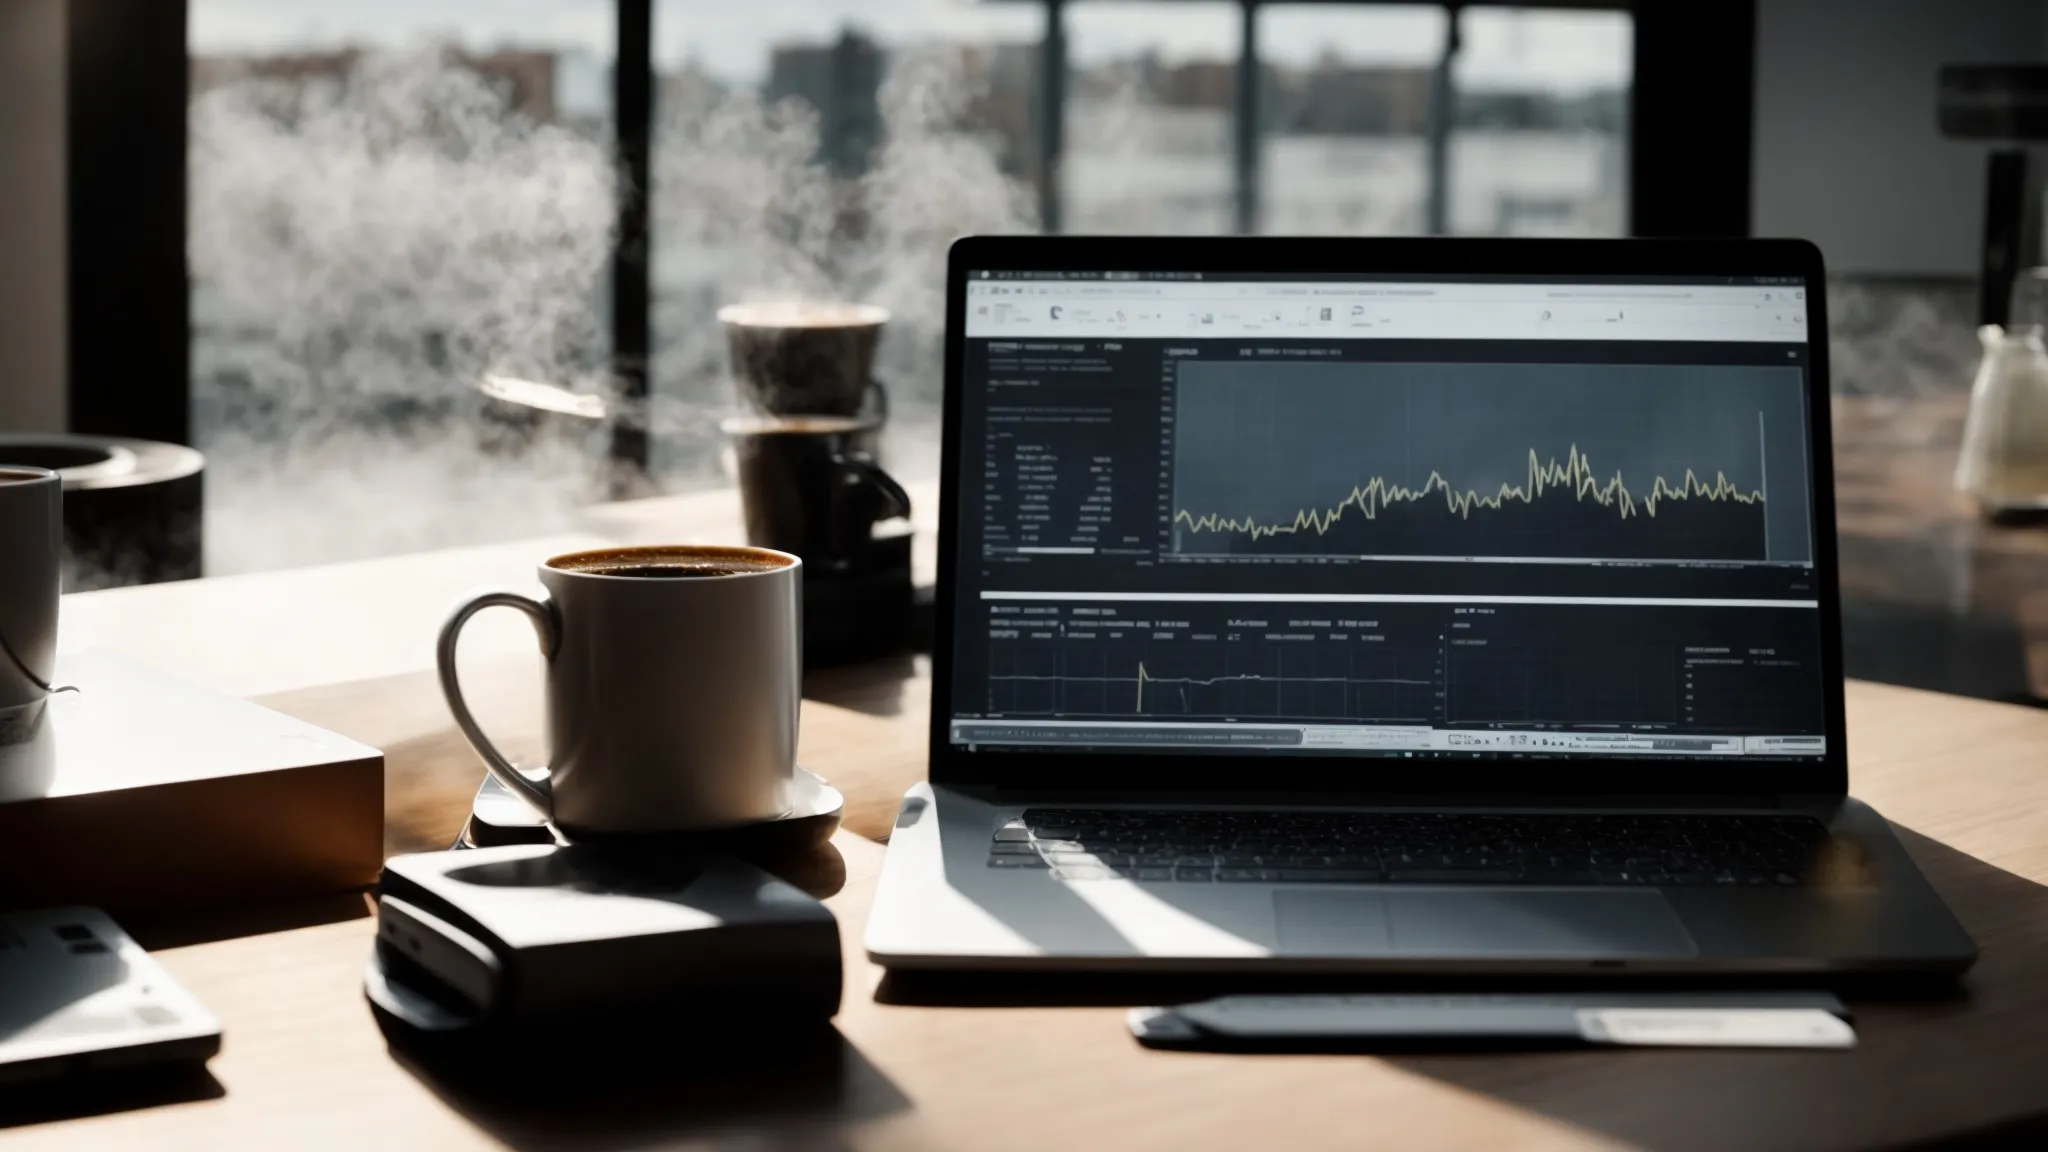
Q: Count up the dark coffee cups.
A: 2